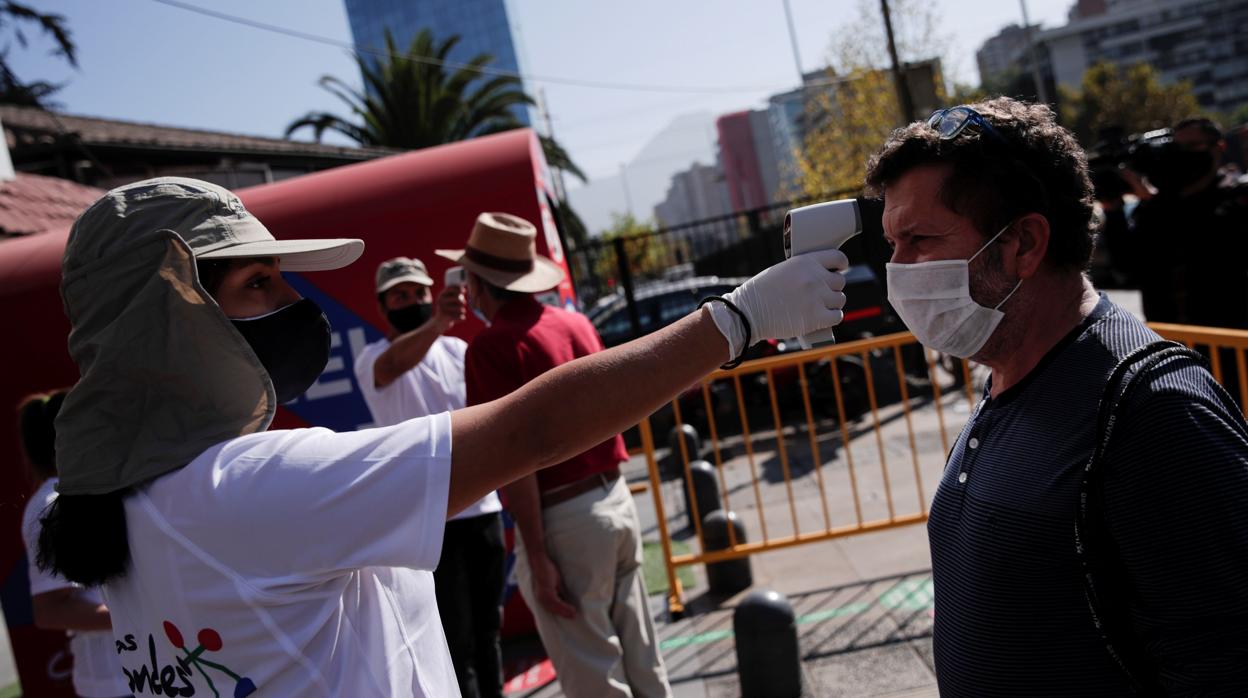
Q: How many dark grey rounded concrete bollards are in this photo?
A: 4